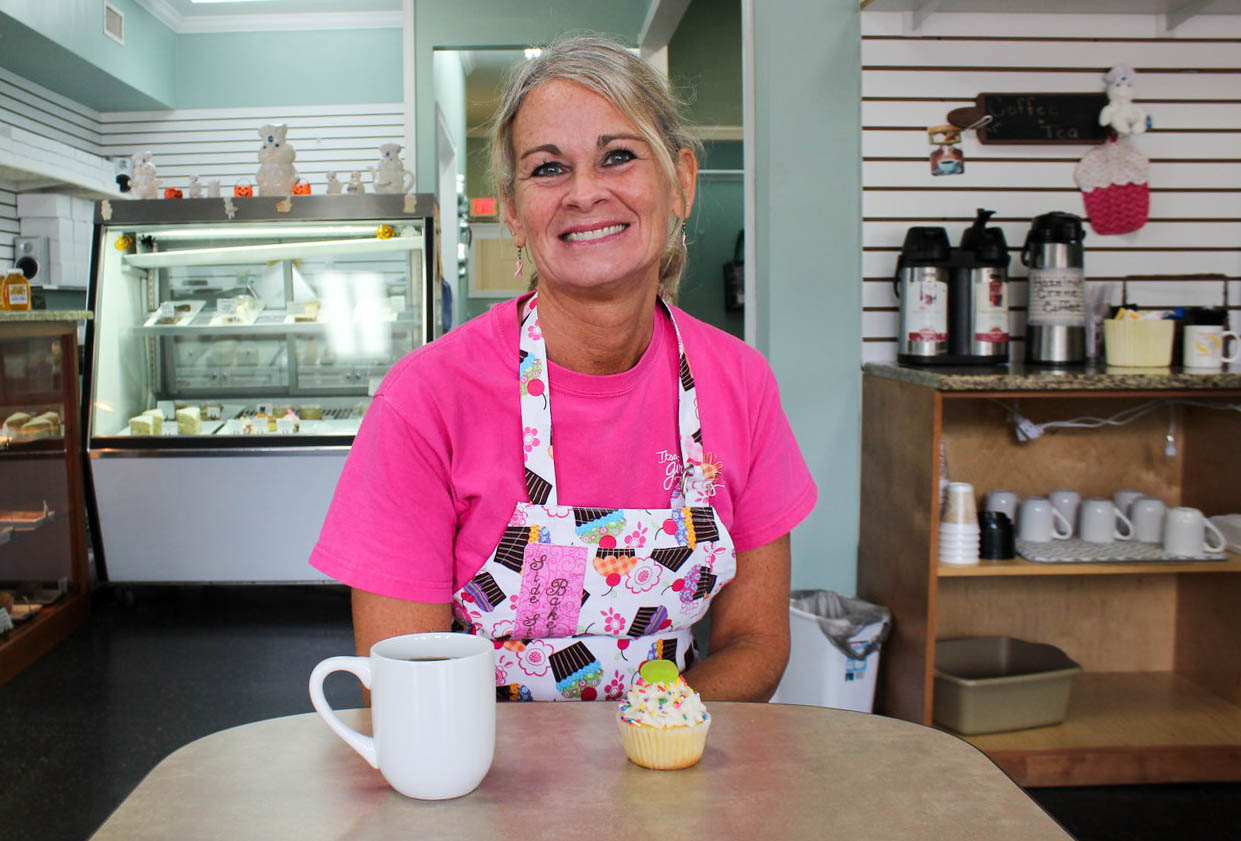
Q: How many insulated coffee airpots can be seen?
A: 3